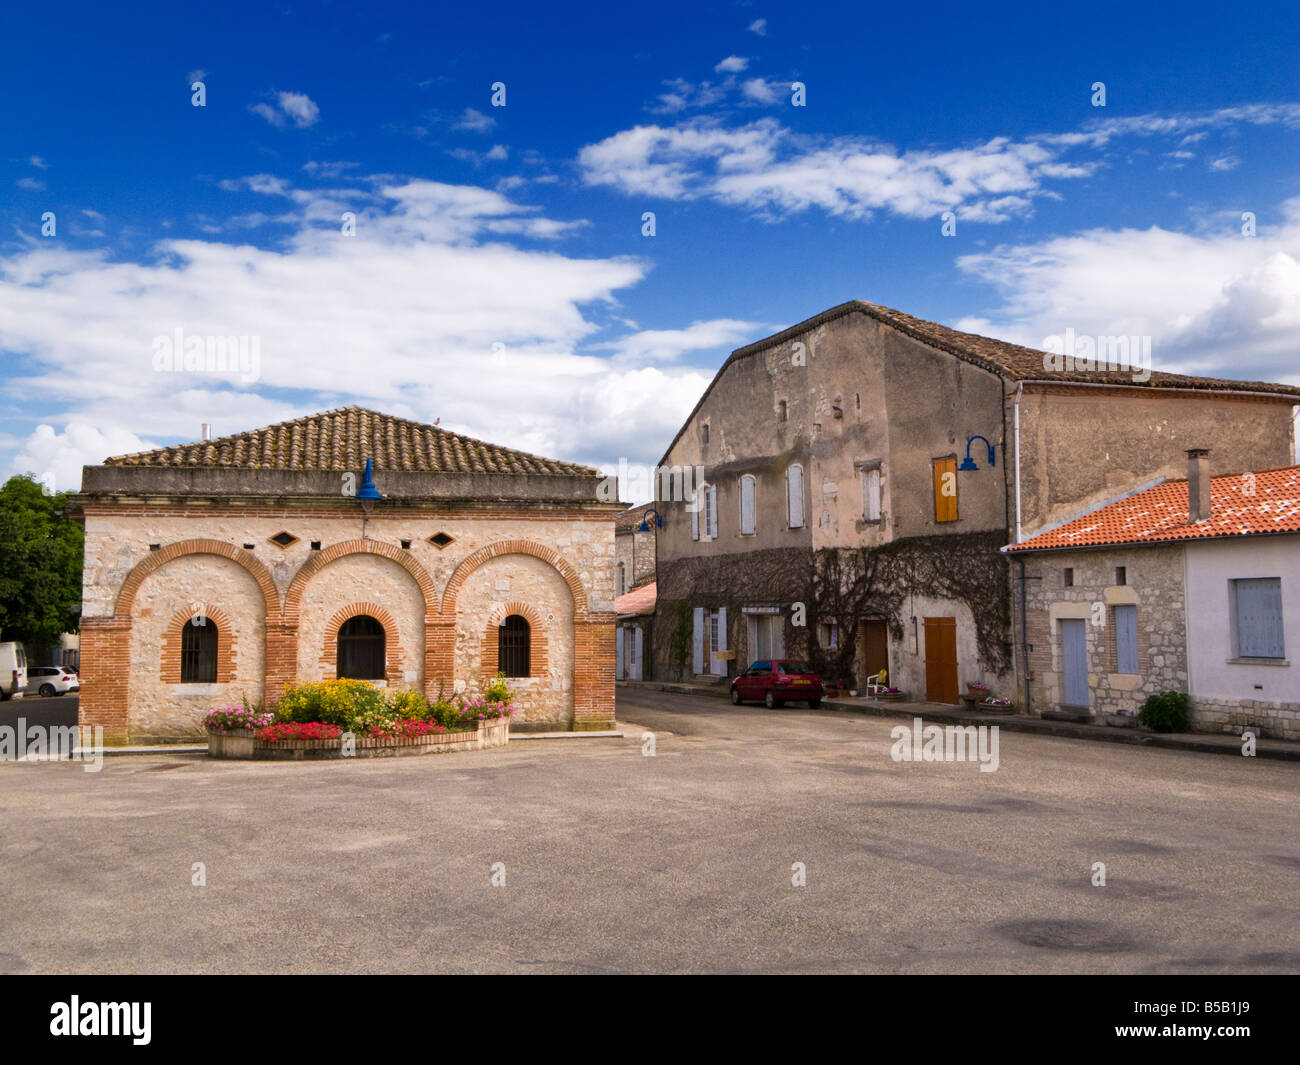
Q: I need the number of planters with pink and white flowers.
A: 2